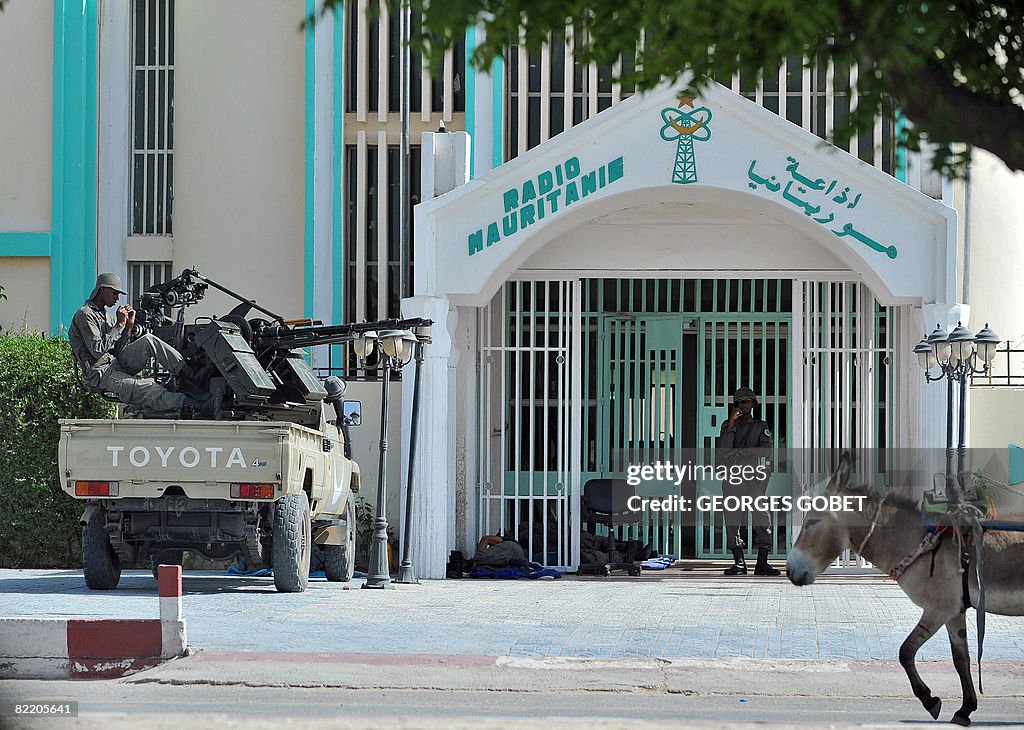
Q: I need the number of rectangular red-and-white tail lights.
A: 2